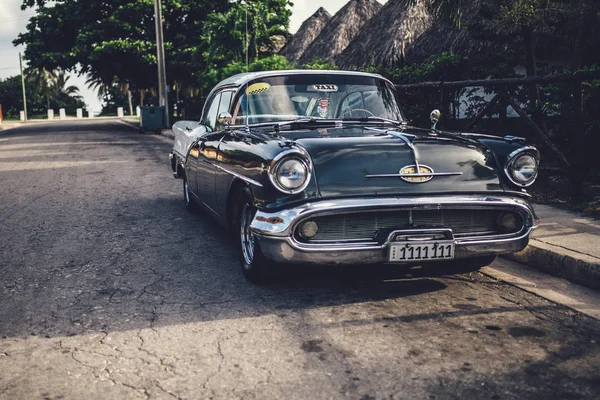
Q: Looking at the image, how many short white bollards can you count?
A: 7